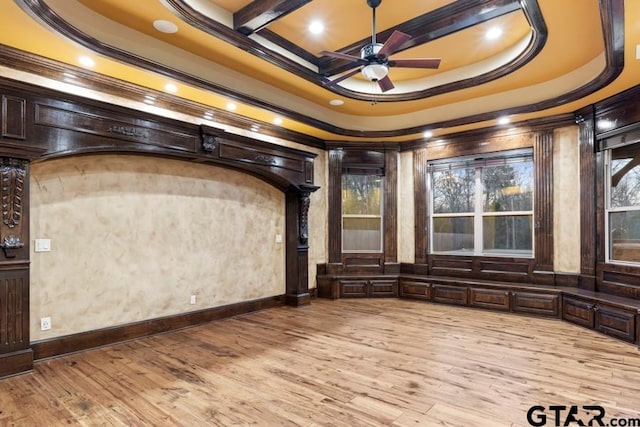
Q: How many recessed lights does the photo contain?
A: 8